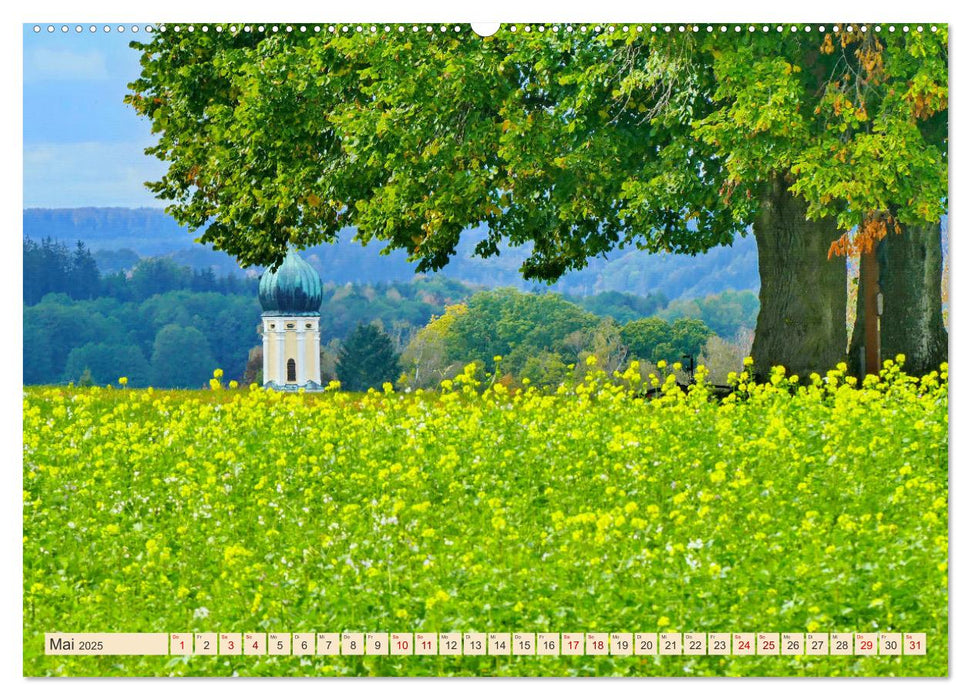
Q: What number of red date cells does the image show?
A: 11